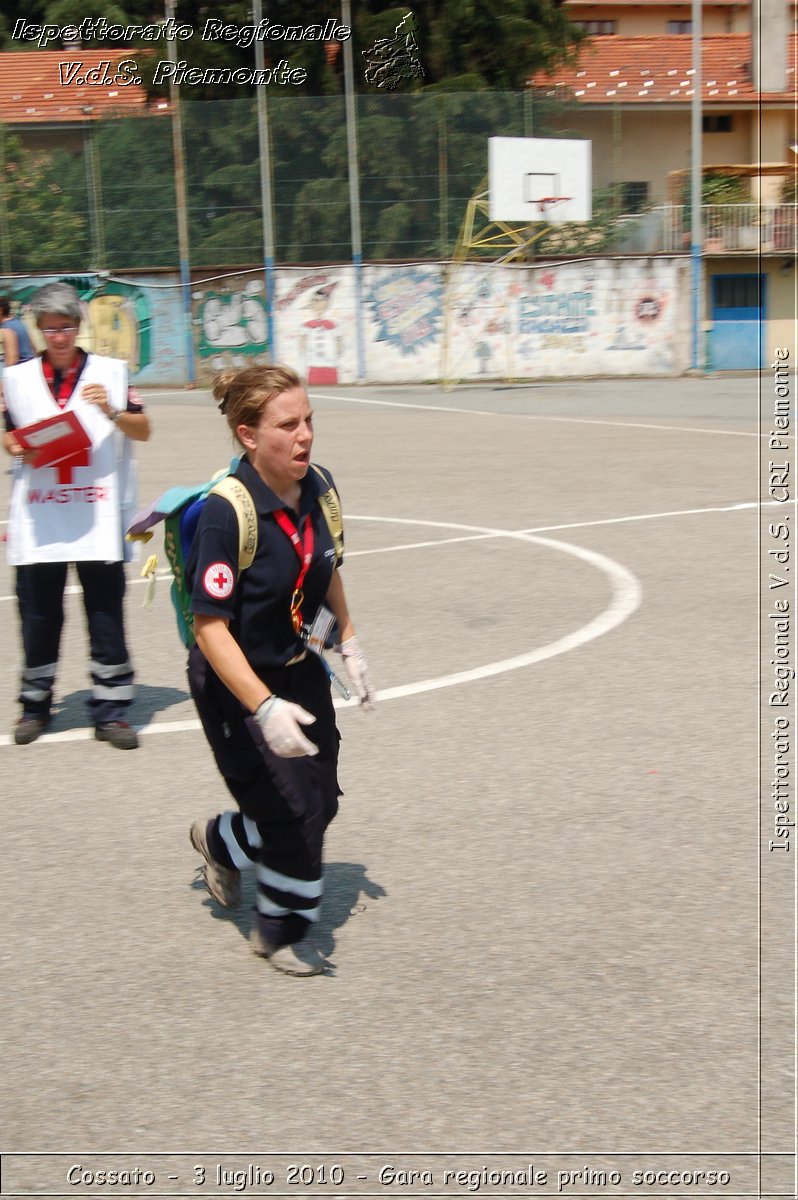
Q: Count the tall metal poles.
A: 4